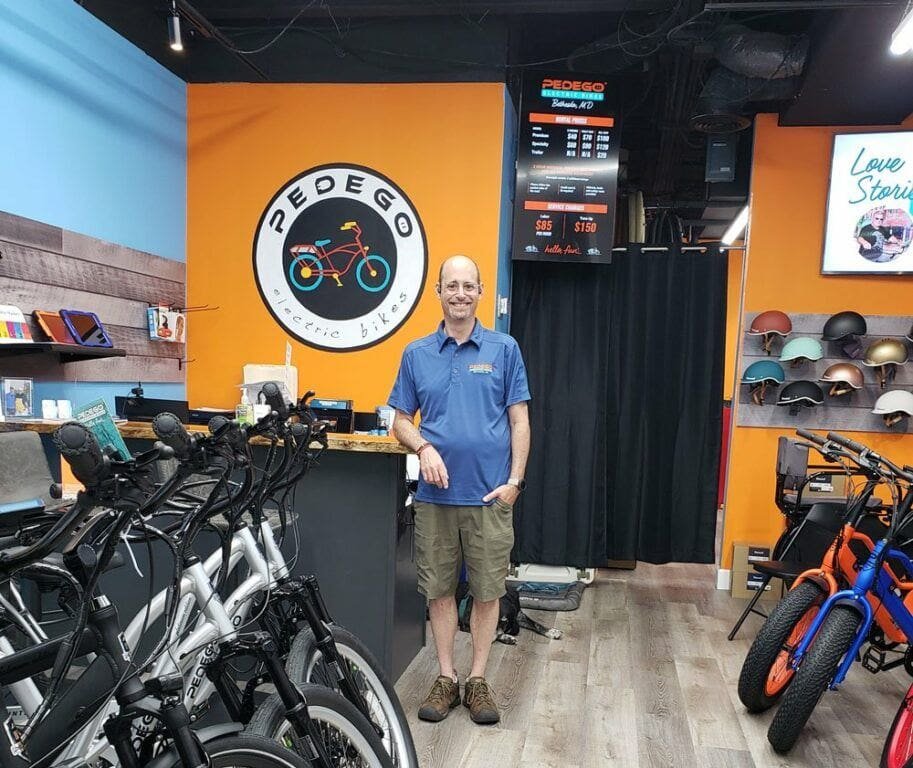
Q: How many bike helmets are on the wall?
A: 8